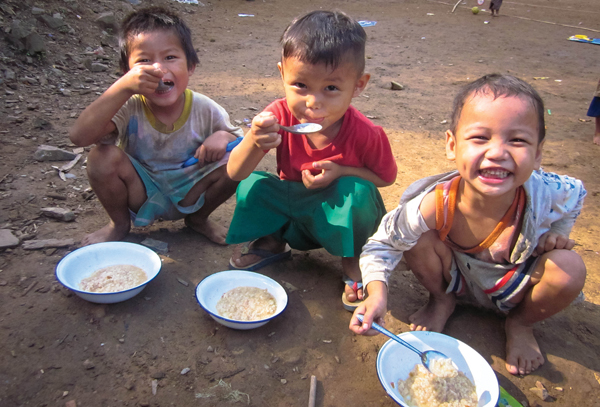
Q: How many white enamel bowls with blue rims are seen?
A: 3